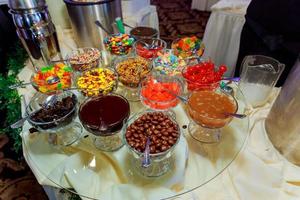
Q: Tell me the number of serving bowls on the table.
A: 15